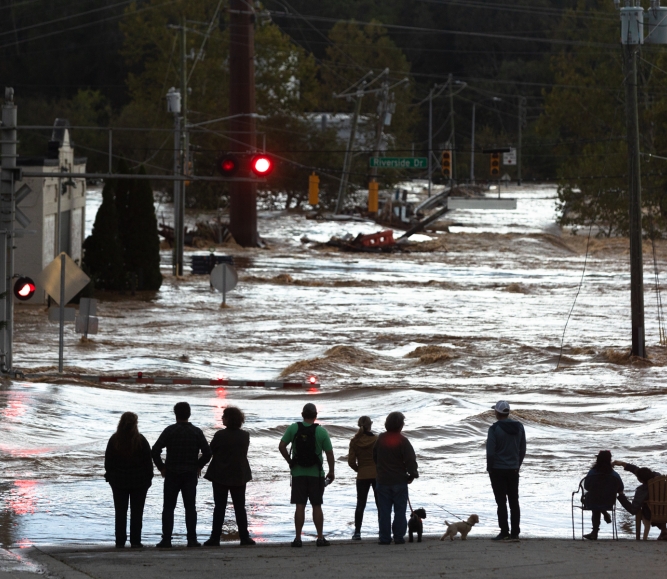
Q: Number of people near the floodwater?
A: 9